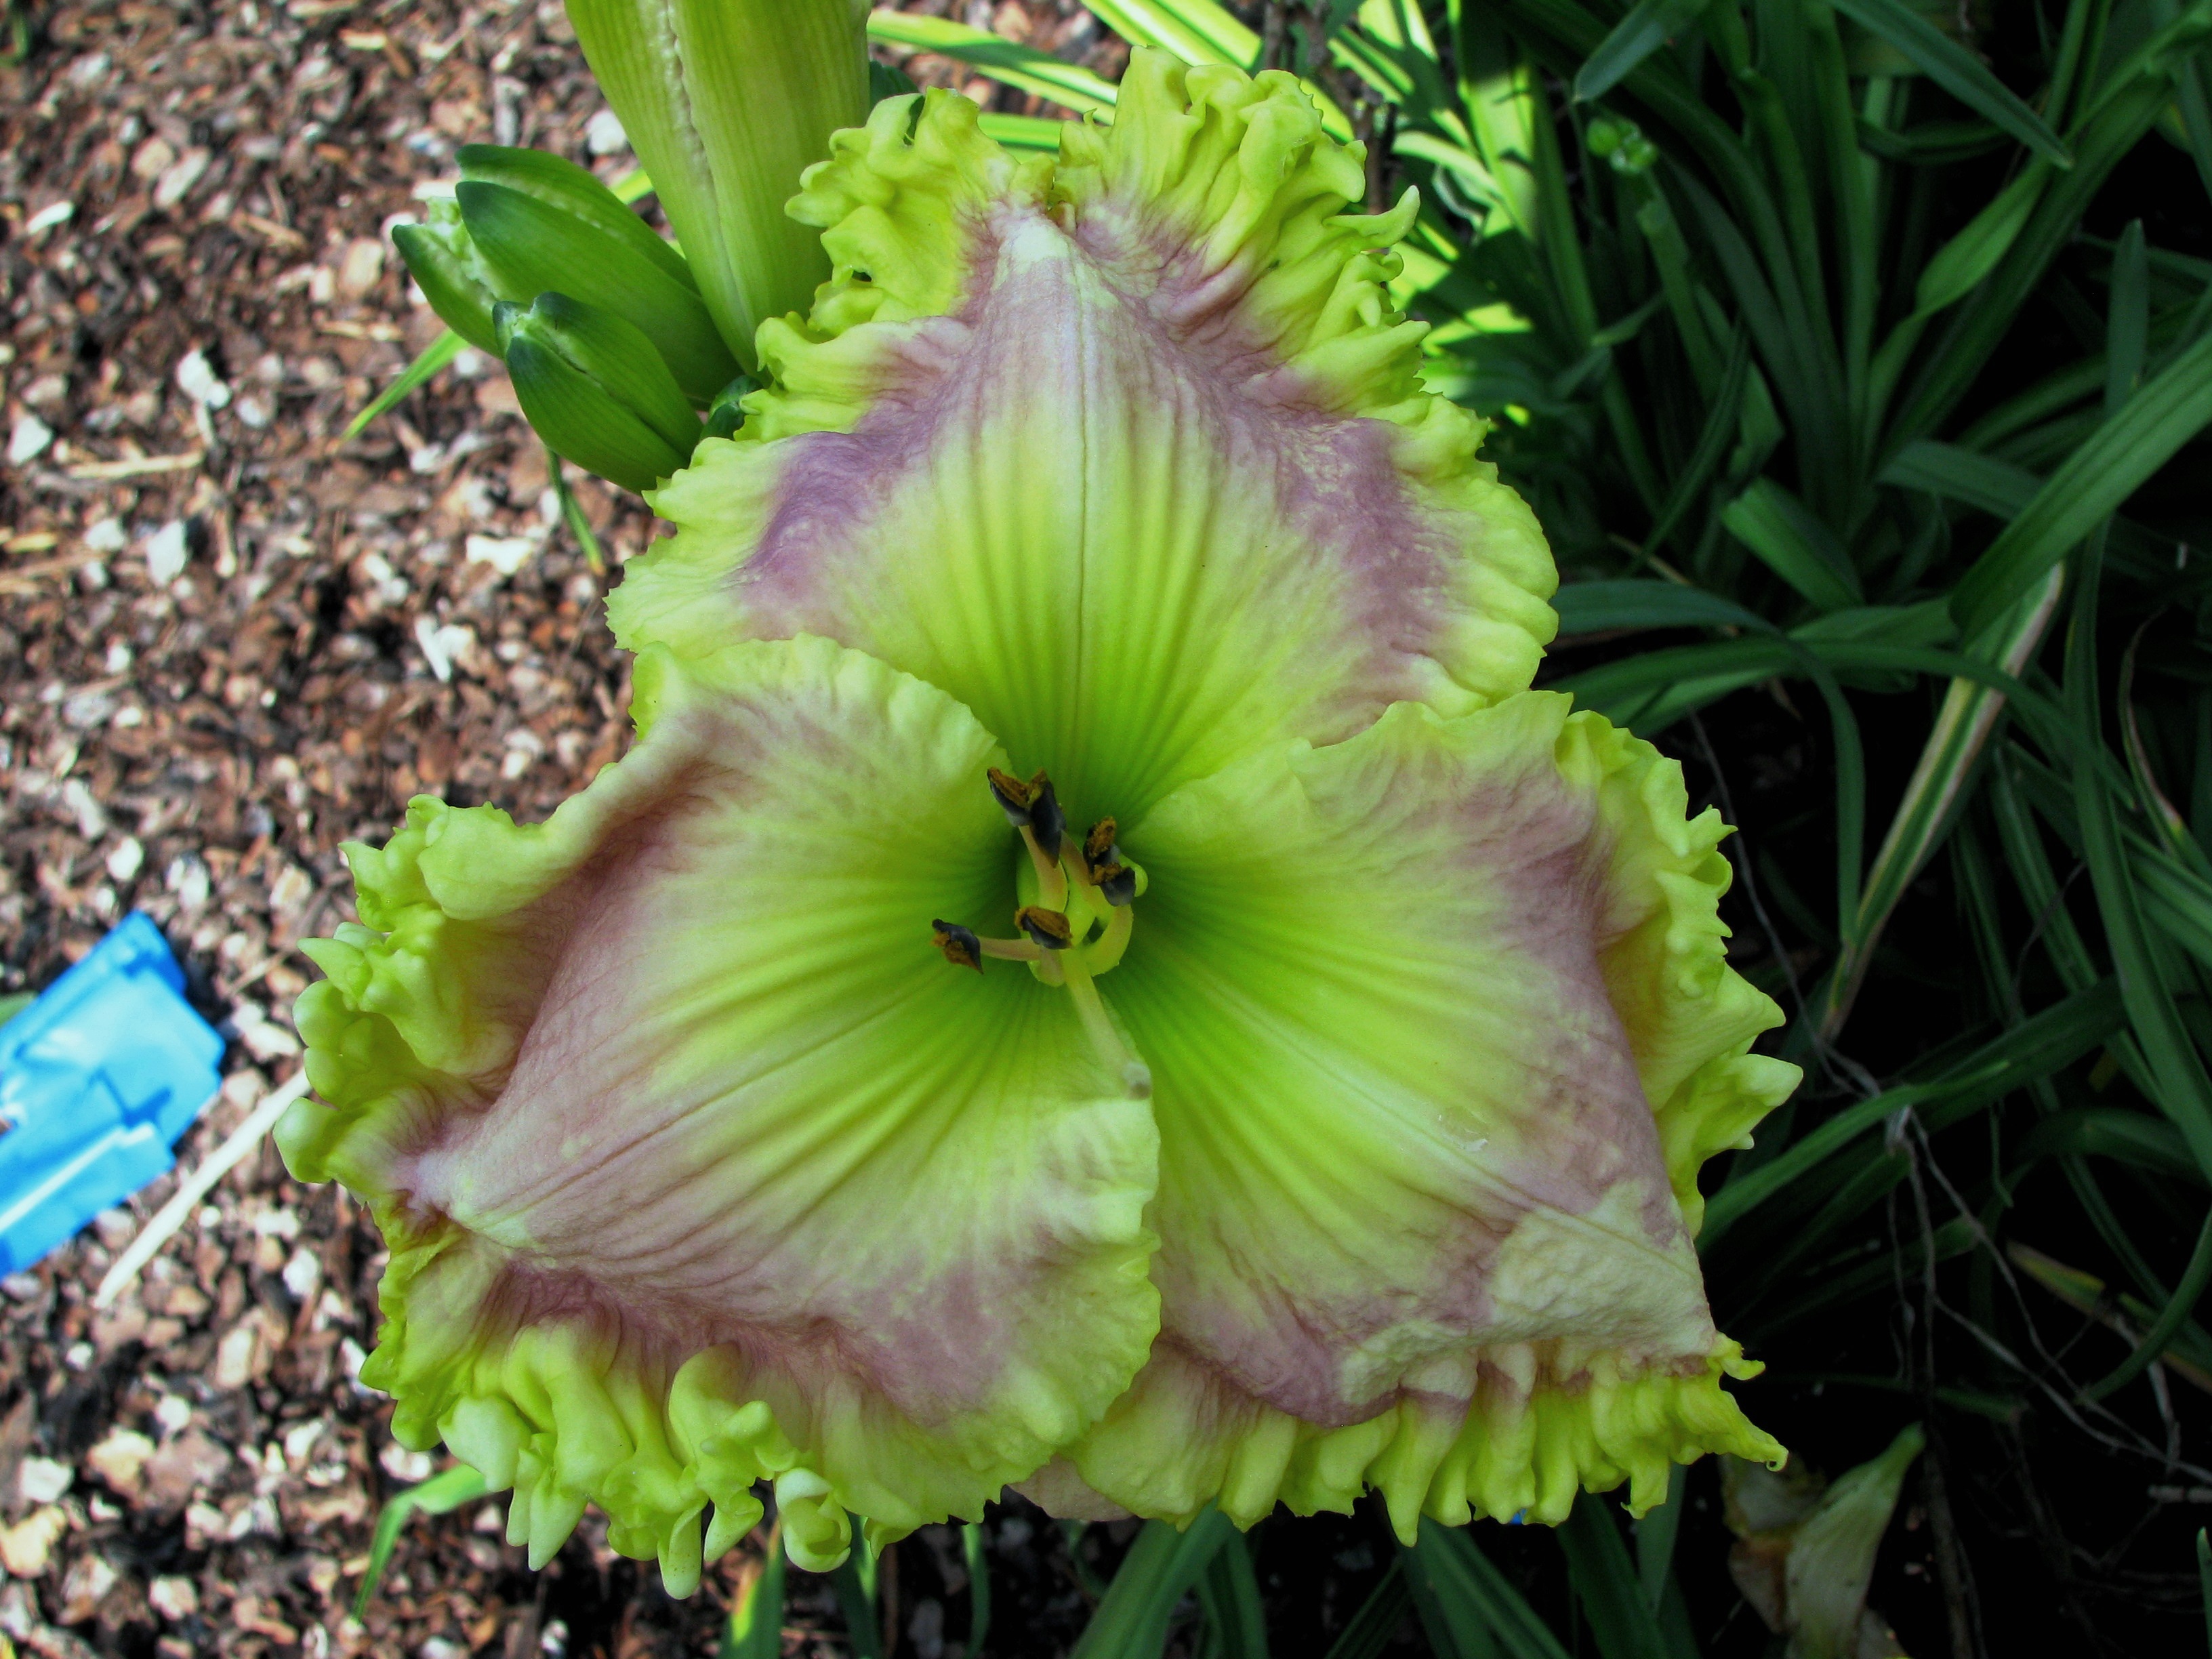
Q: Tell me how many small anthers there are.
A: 6